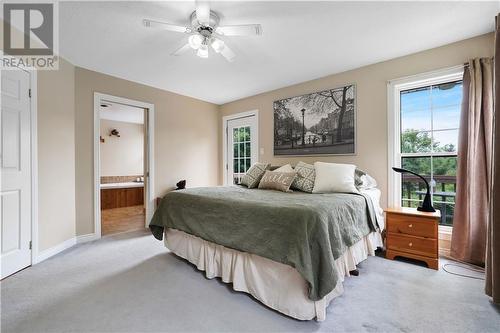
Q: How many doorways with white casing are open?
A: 1